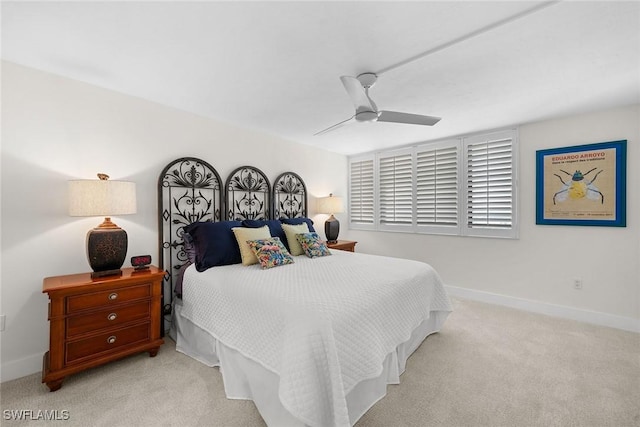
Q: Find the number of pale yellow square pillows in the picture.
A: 2